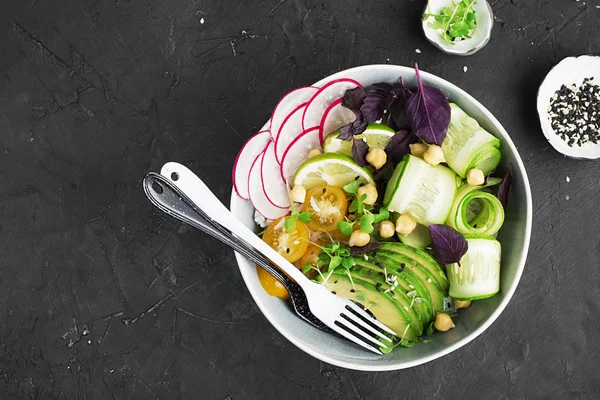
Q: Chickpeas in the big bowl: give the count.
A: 12